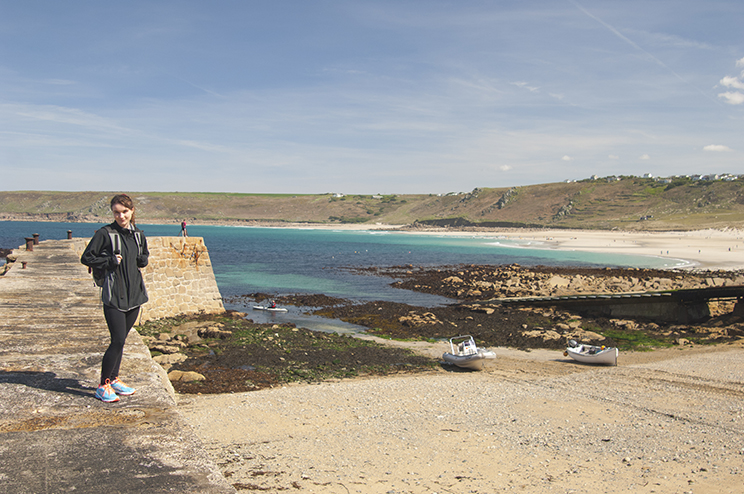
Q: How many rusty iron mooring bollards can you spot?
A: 4